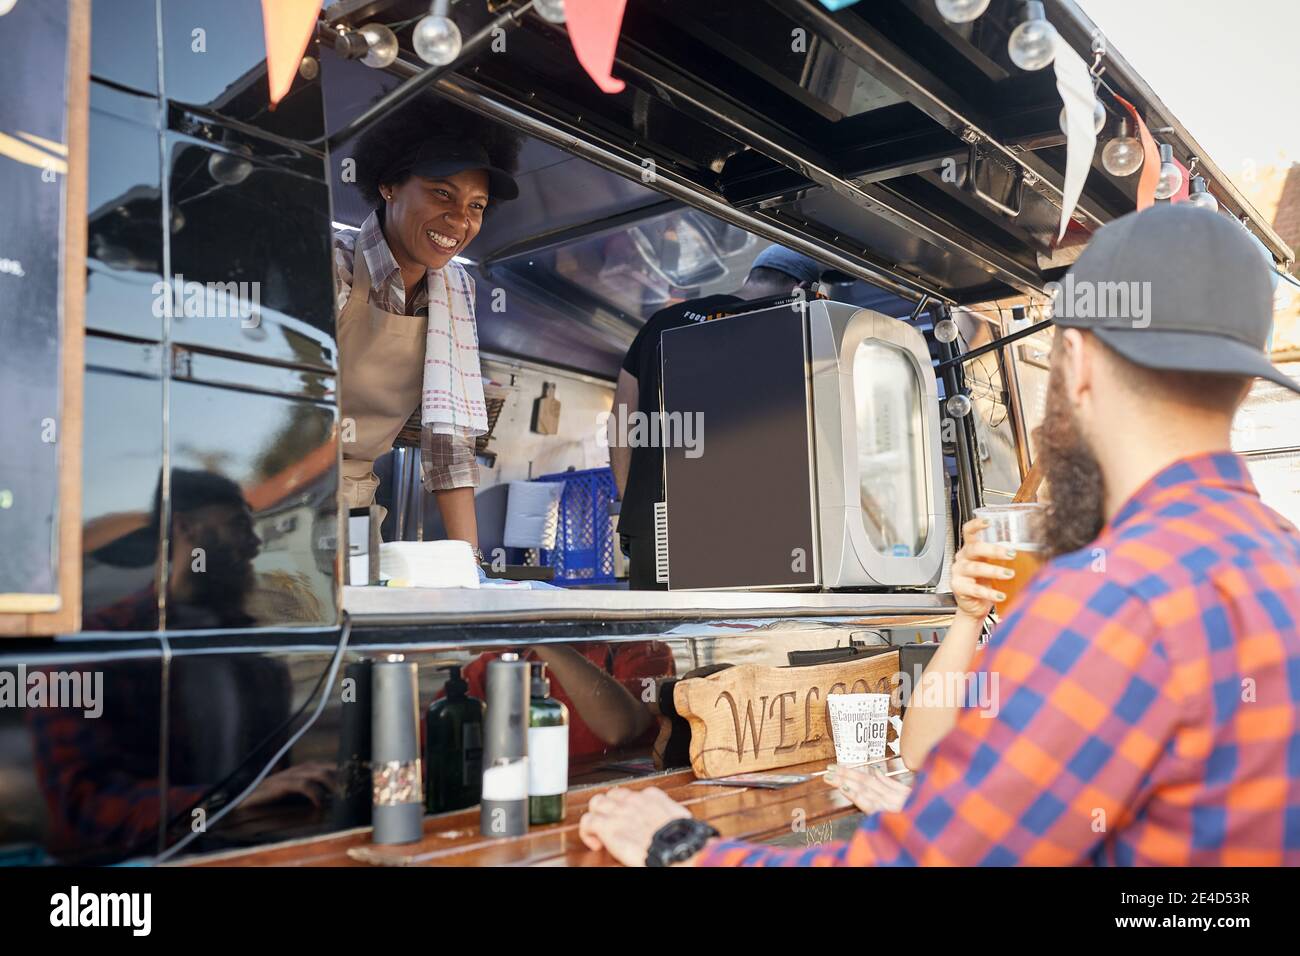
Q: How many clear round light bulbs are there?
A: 11